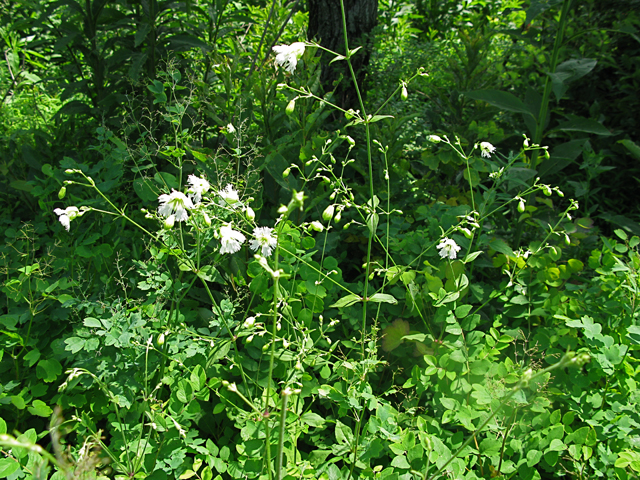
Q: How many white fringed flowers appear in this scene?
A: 9